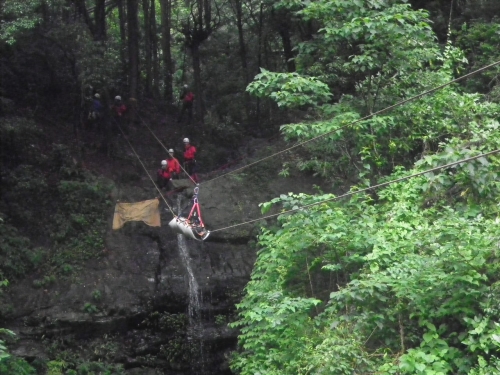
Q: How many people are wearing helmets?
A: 6